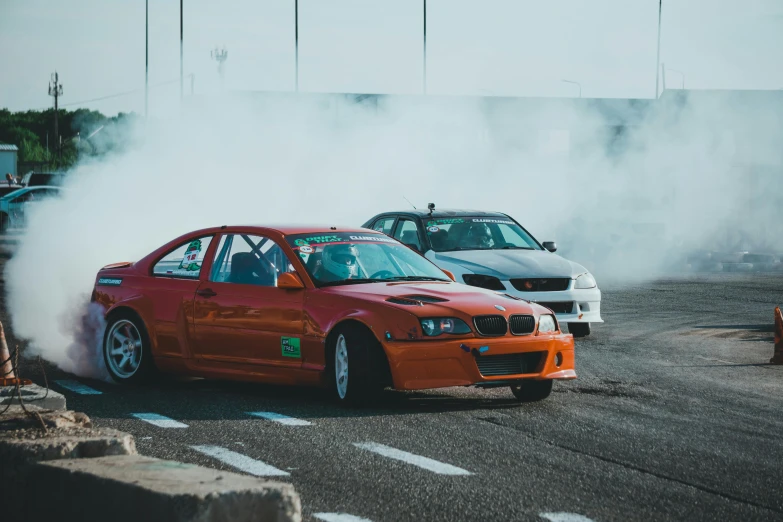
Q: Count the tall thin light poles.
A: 5